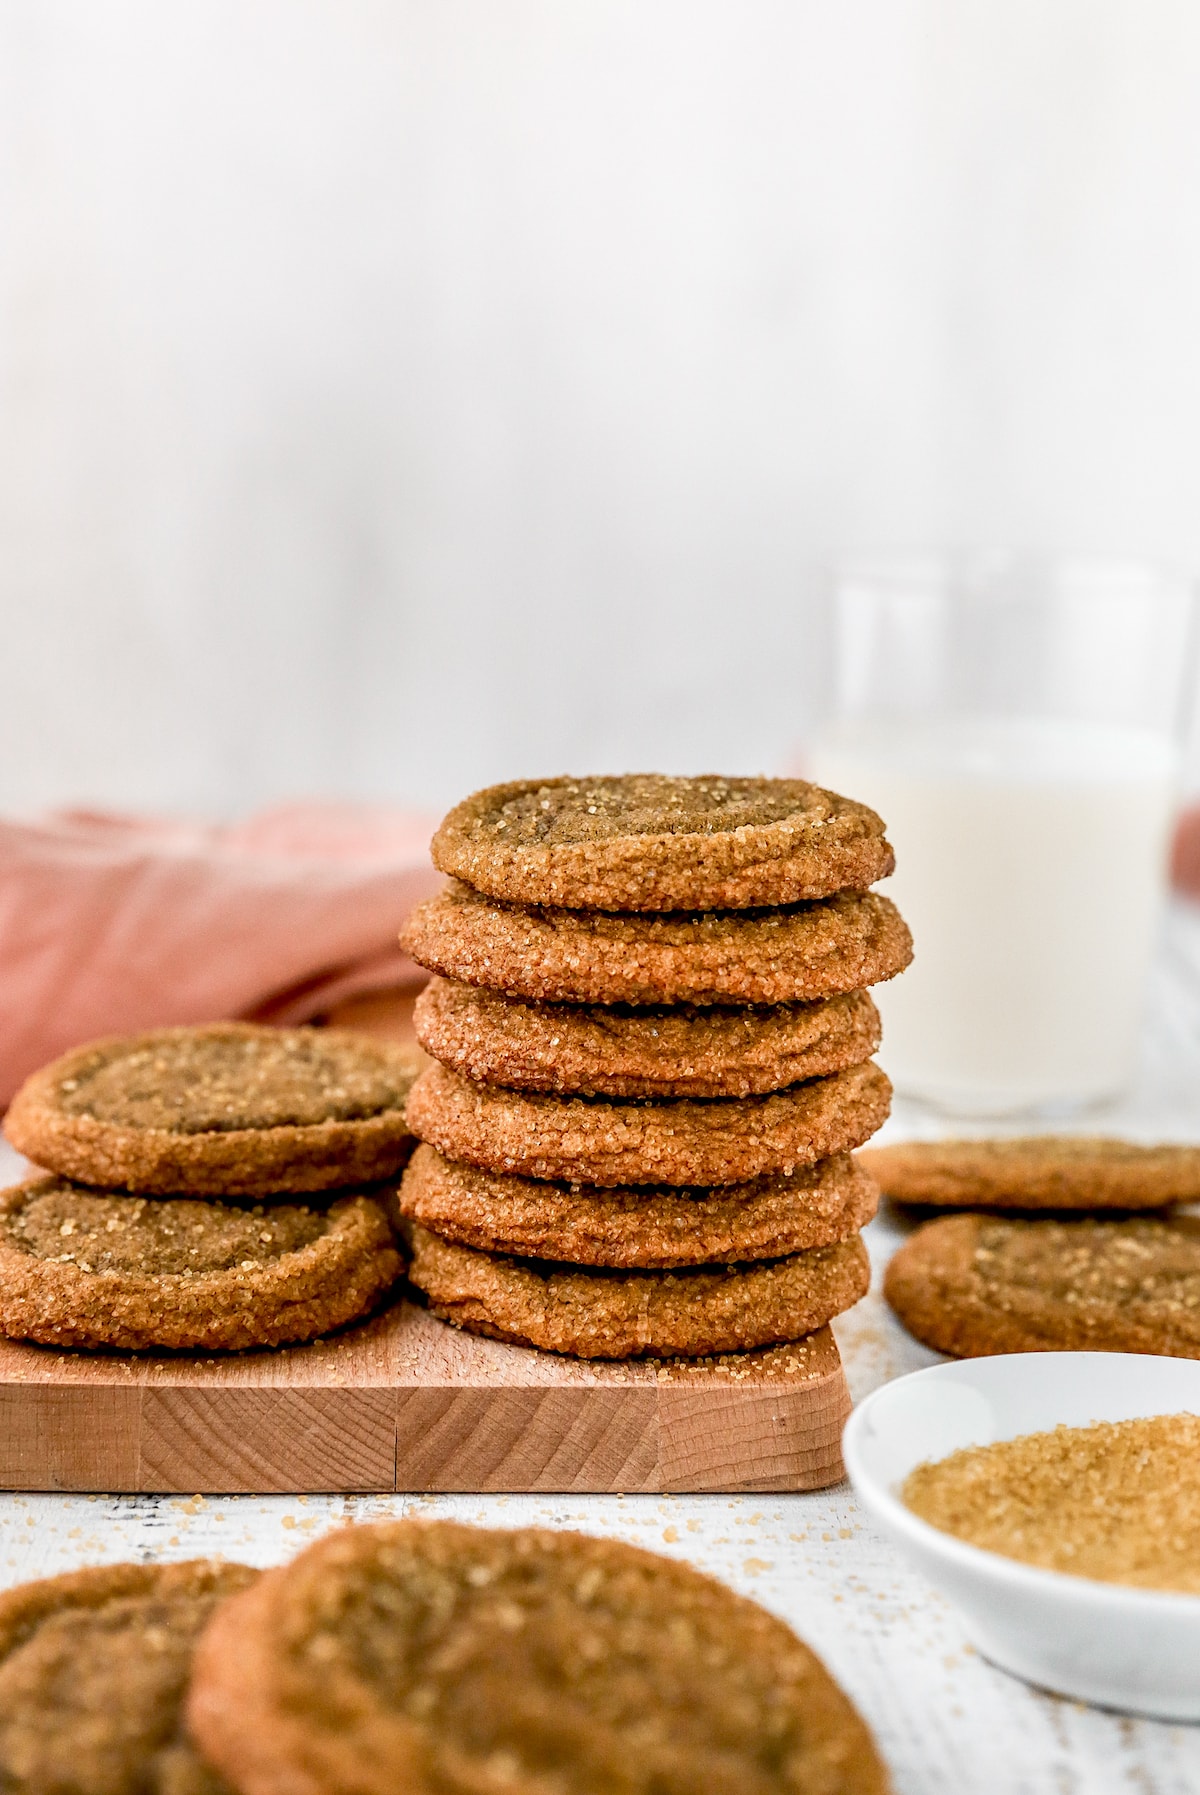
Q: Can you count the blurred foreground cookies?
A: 2